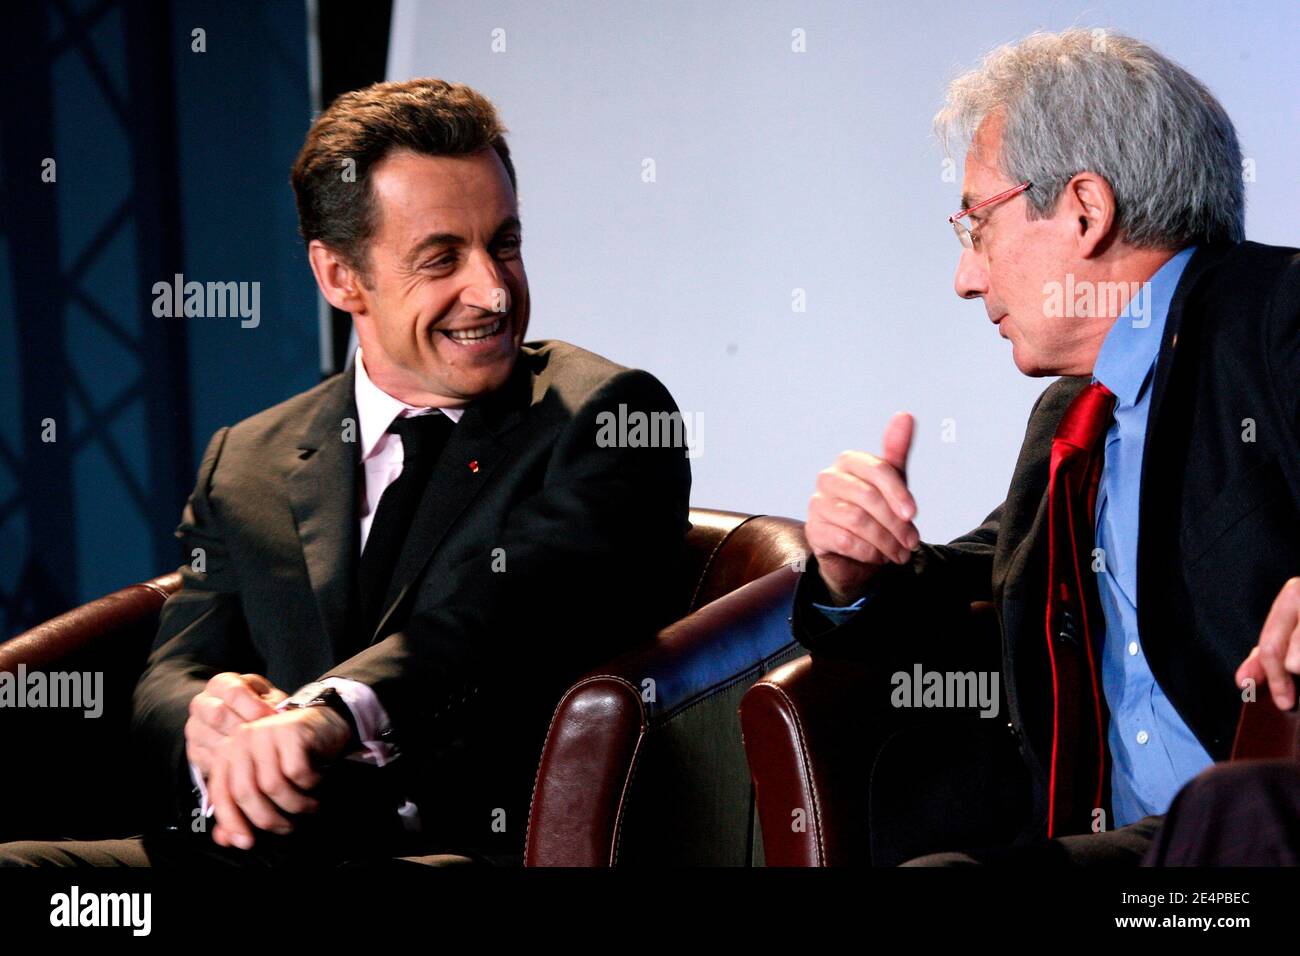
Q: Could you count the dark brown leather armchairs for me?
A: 2